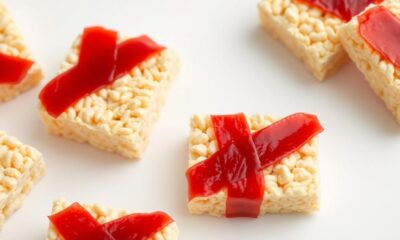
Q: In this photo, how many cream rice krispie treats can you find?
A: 7